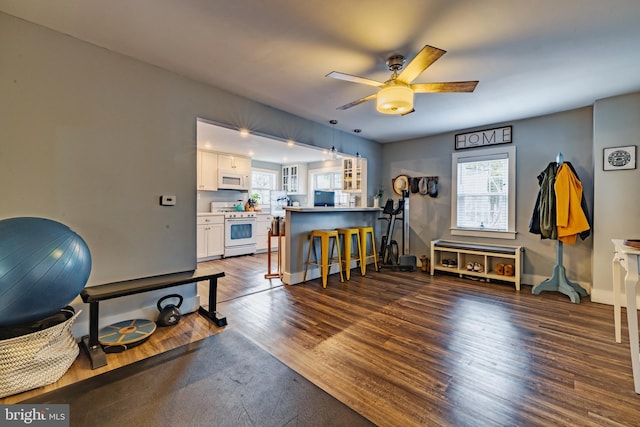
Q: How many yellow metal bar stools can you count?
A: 3